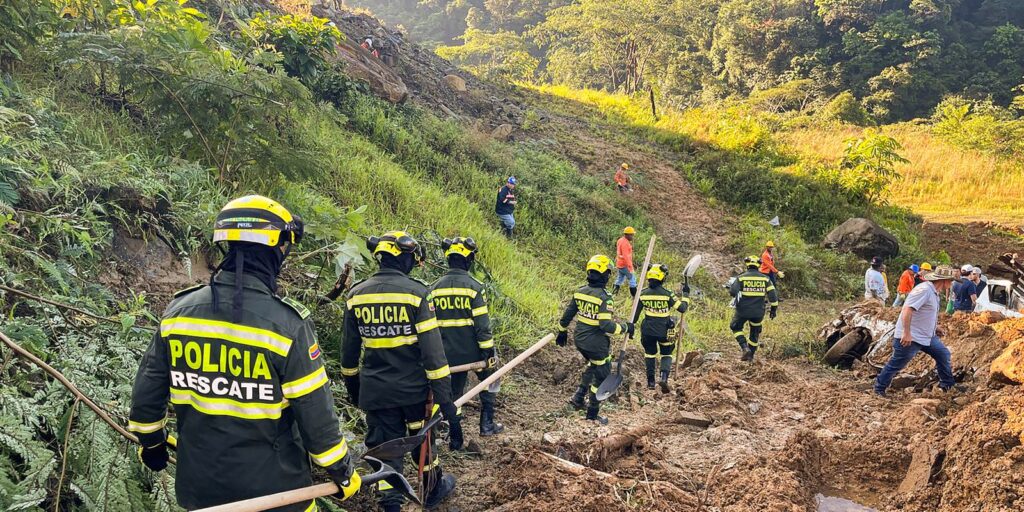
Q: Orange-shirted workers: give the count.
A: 4